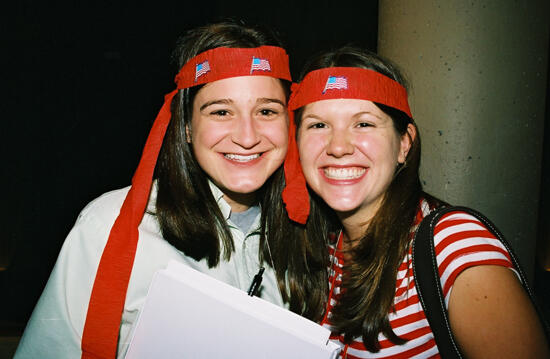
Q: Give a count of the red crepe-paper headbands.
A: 2